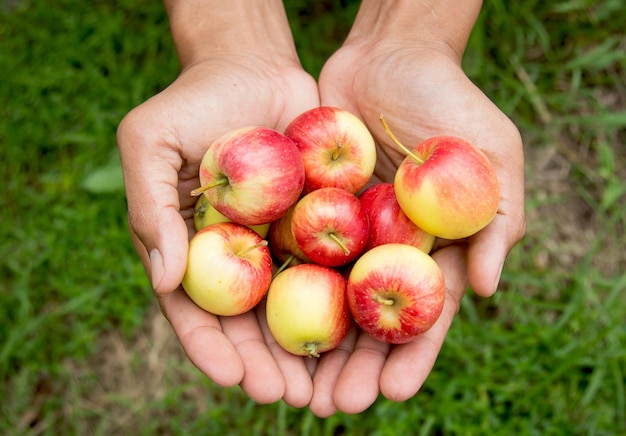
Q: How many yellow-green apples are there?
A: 1